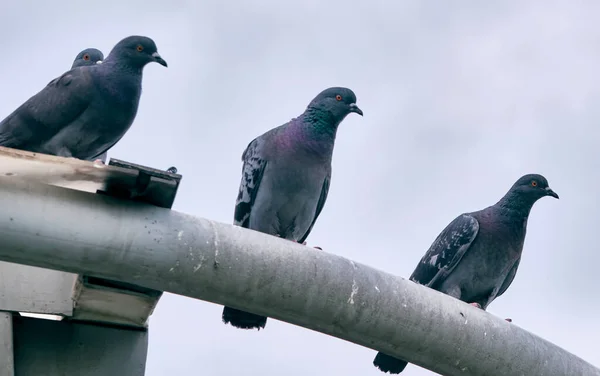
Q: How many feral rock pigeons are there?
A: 4